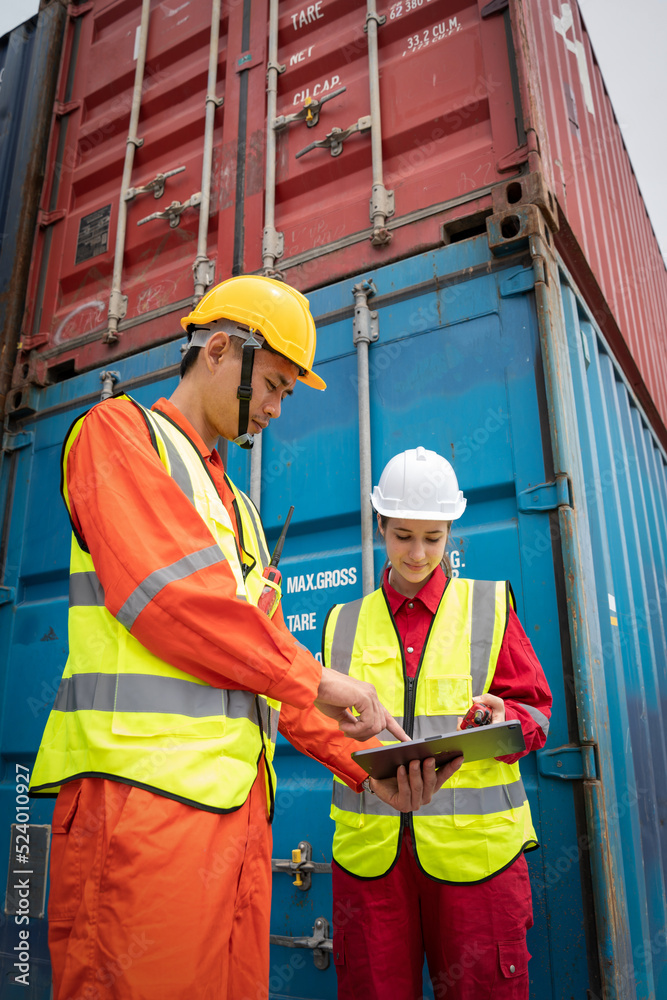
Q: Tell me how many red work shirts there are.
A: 1